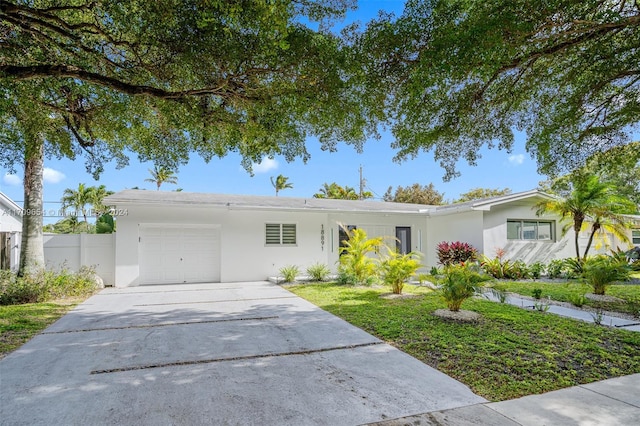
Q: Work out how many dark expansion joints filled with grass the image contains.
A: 4